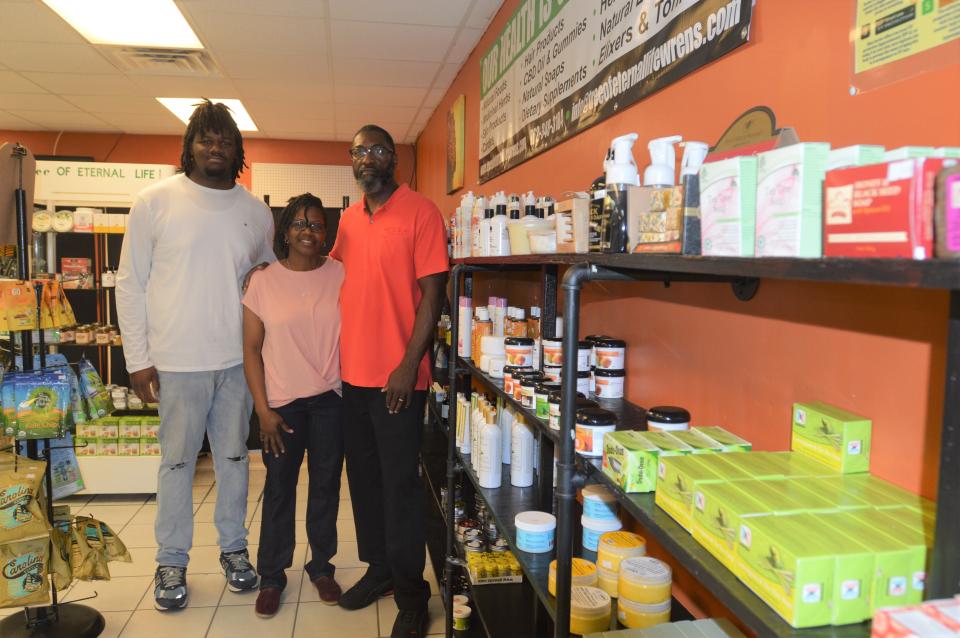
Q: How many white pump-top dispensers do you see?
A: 3